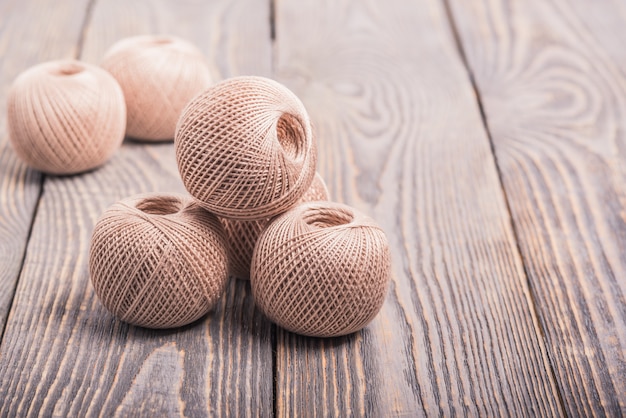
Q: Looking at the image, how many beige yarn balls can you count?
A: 6